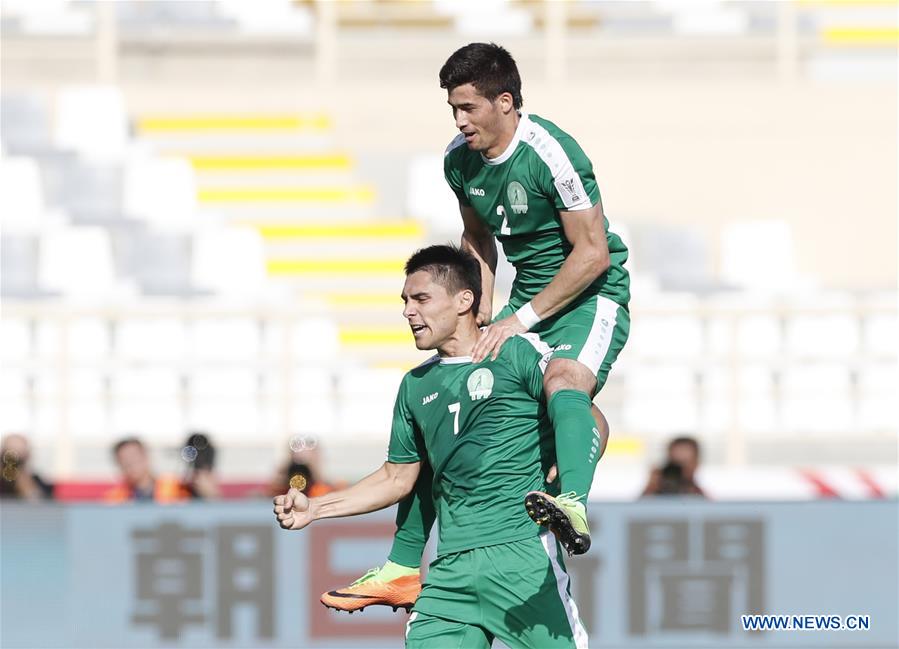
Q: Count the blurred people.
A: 5